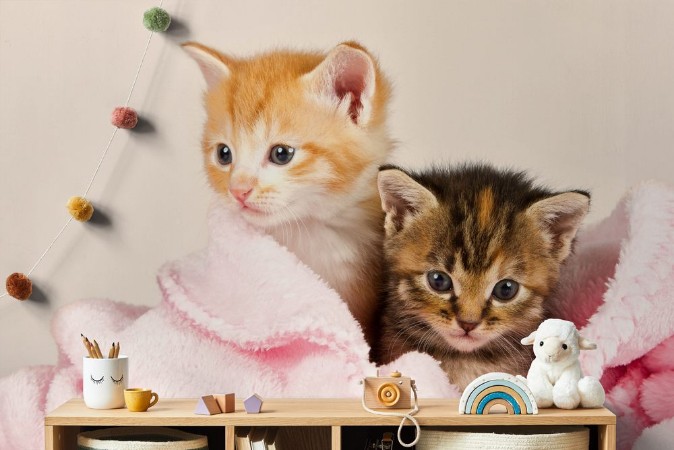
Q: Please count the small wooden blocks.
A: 3